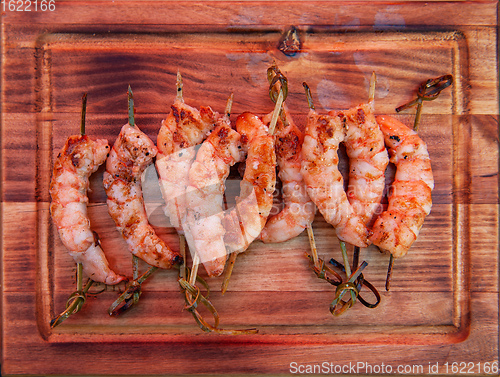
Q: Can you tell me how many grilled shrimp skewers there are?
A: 9